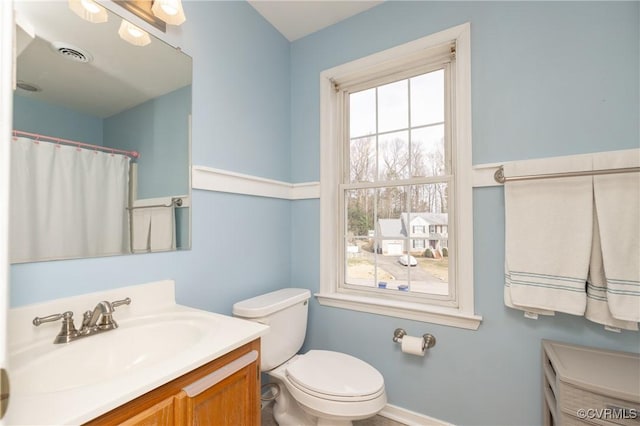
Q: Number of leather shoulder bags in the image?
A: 0